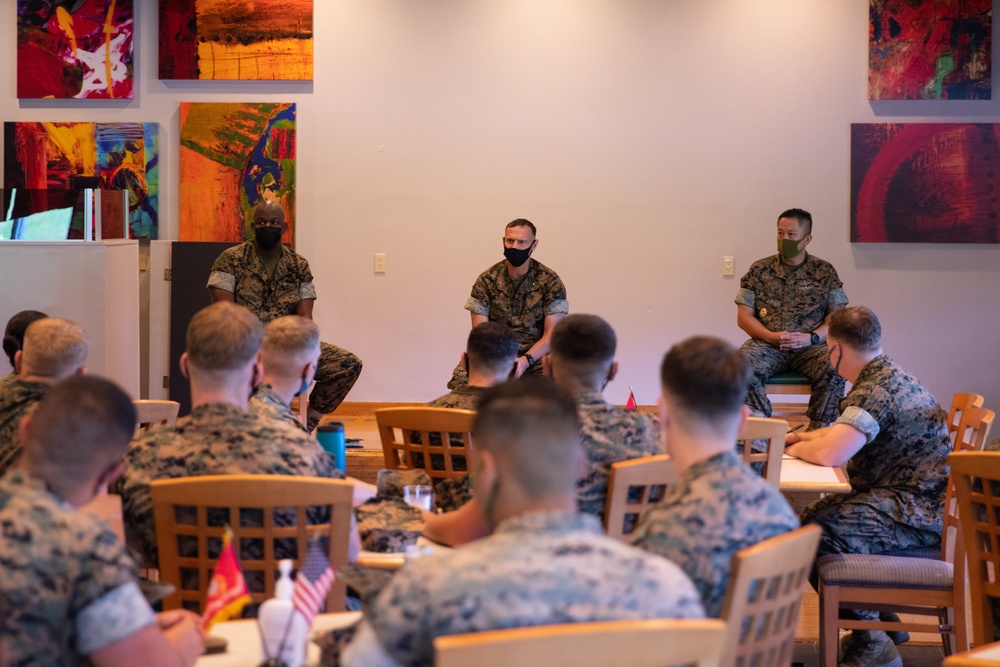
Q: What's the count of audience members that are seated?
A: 10